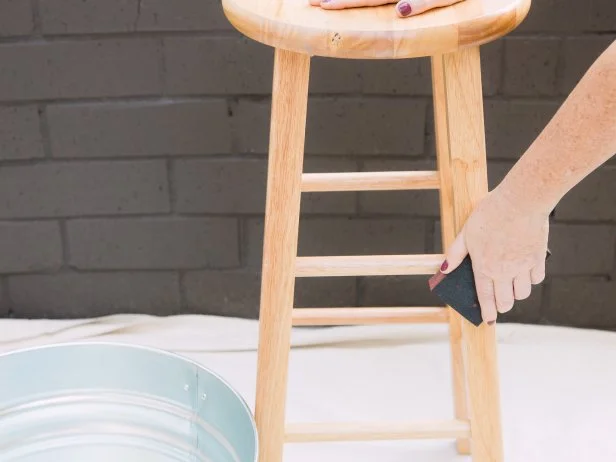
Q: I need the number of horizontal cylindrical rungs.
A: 4